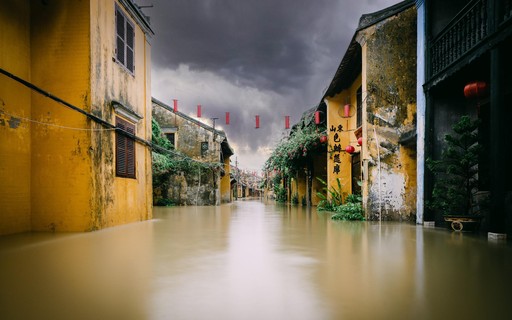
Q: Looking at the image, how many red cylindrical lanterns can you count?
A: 7